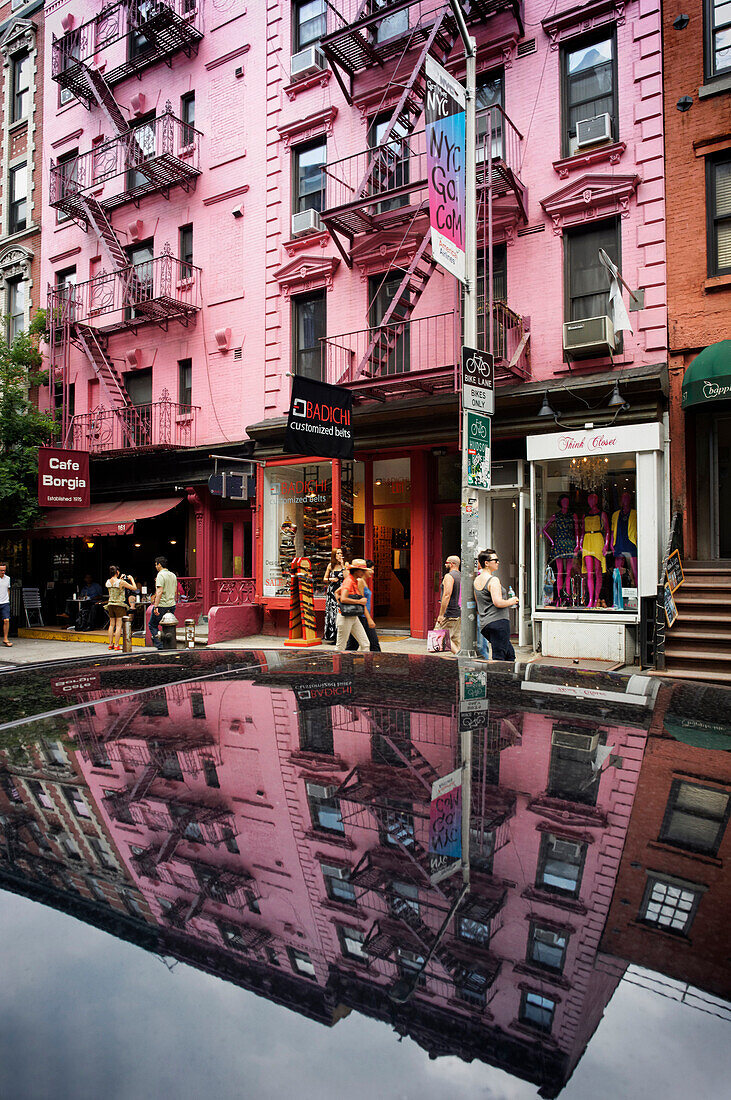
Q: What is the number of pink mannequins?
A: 3